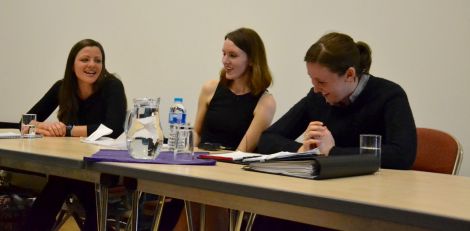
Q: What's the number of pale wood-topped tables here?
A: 2